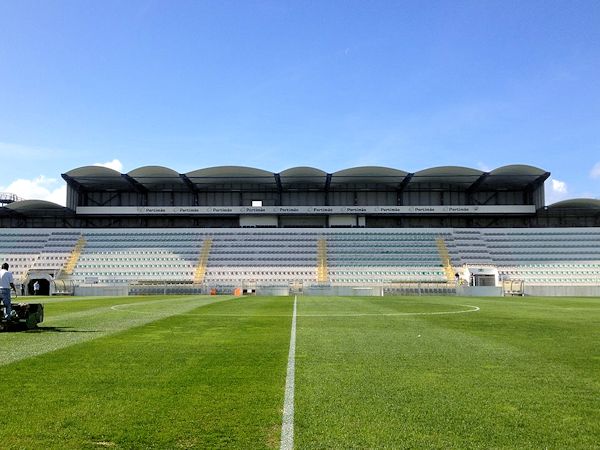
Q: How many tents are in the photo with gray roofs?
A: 9